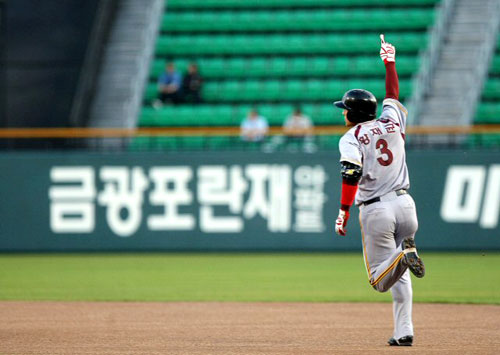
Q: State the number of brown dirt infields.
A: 1